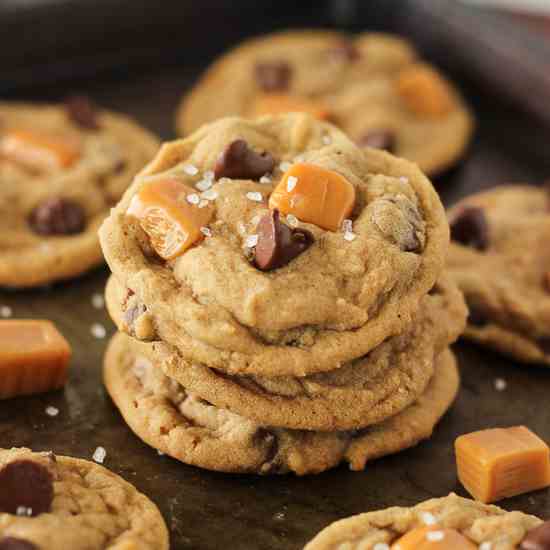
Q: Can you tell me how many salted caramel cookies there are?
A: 8